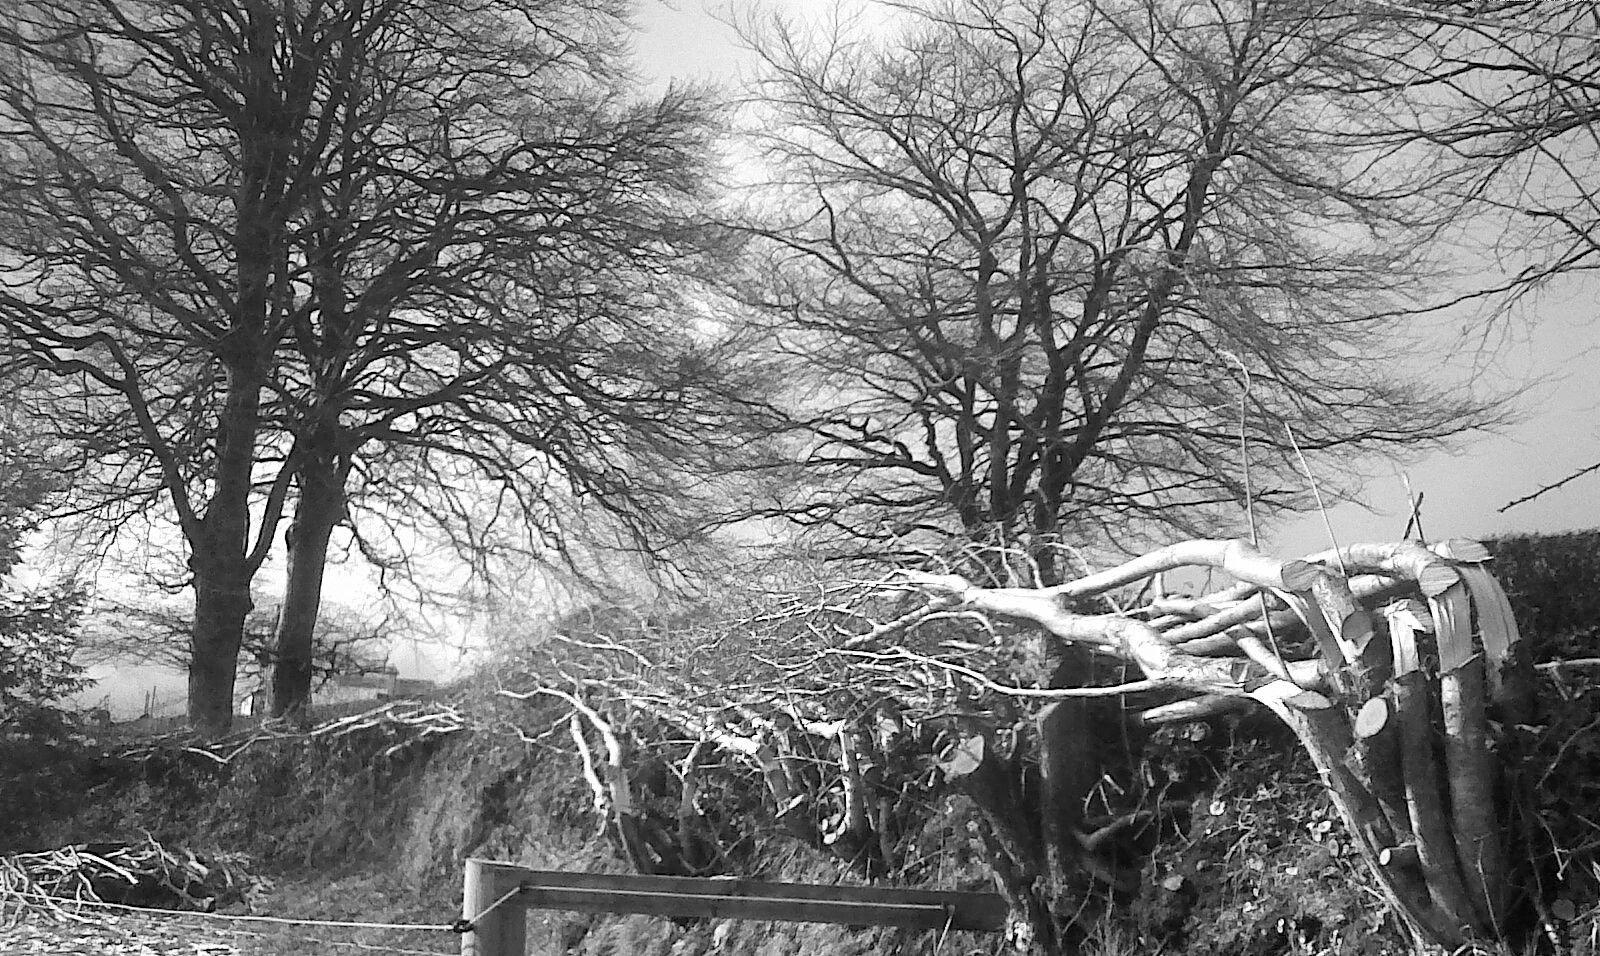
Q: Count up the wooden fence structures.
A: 1